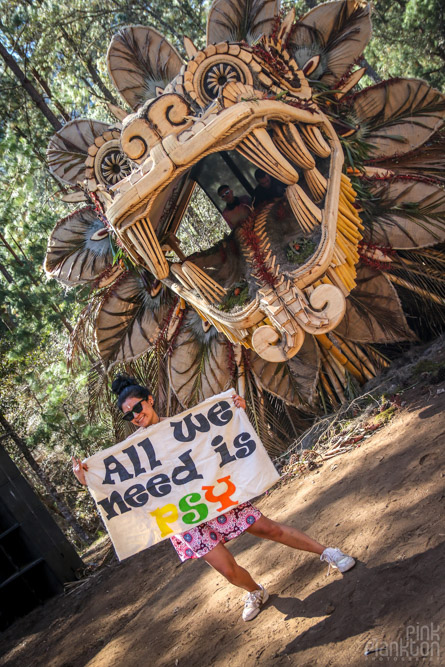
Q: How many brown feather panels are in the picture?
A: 11